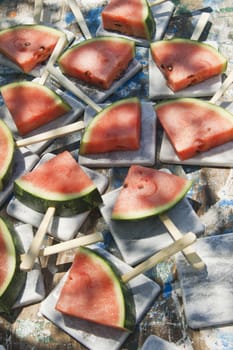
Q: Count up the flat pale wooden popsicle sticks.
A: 12